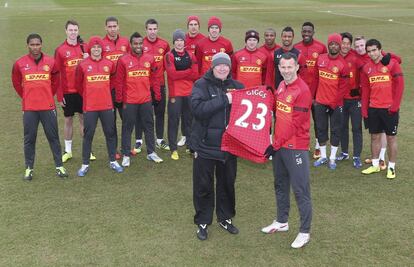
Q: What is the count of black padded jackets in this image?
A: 1